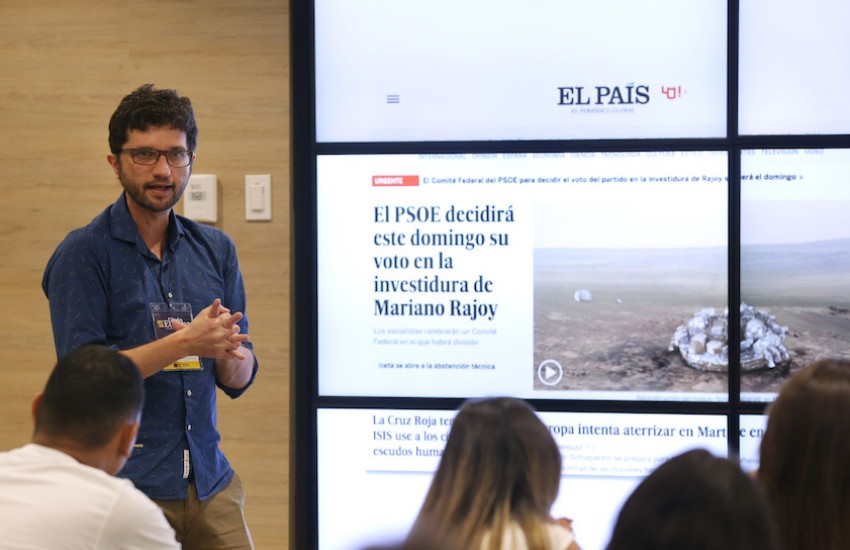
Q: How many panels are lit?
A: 6